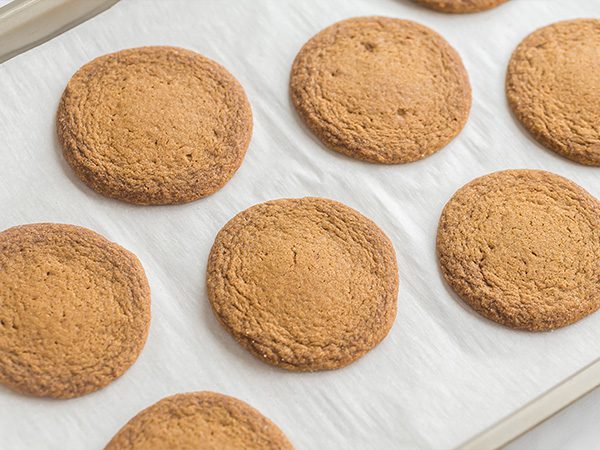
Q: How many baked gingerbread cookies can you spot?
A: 8